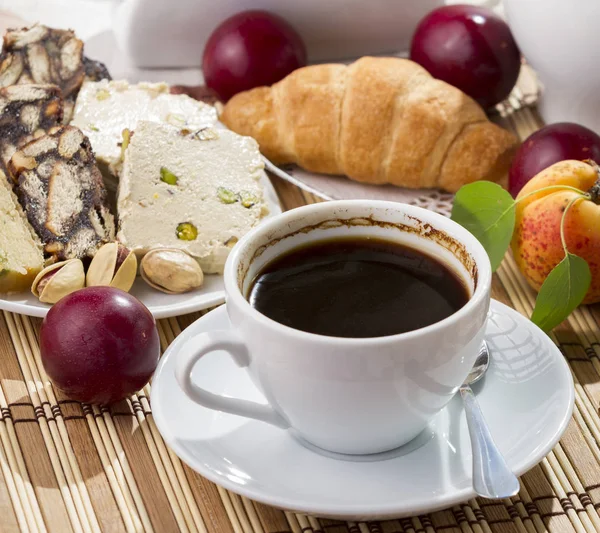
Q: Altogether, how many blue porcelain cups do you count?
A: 0